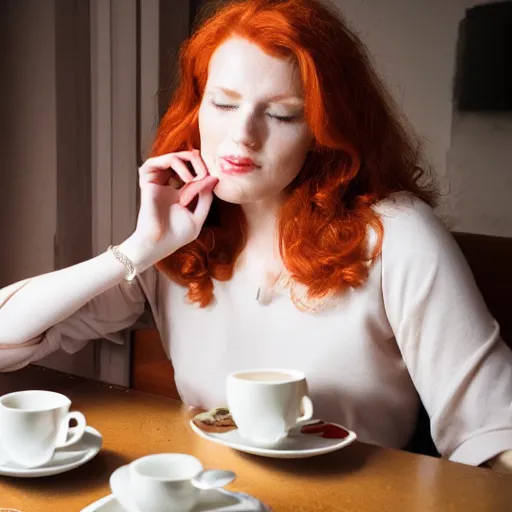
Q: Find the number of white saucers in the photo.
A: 3